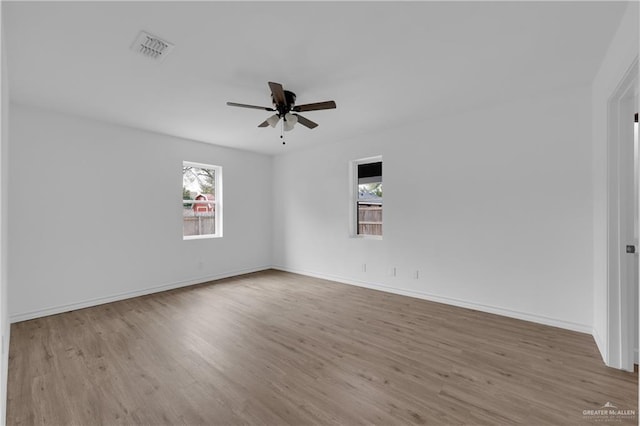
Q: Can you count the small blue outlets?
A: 0